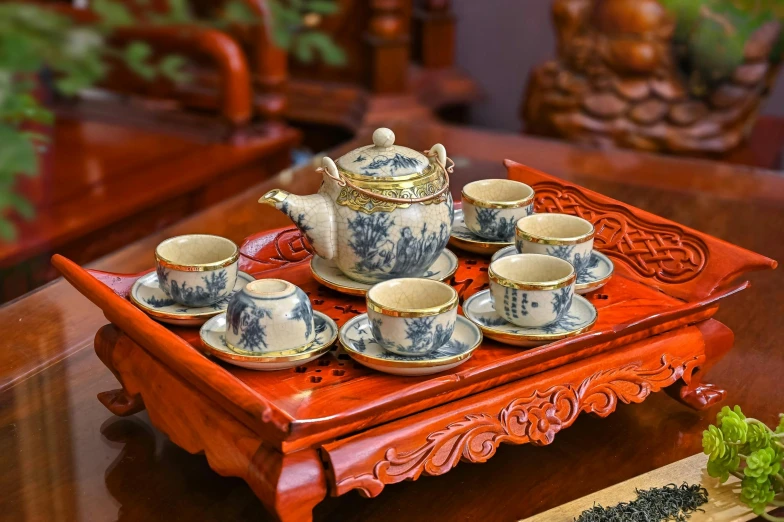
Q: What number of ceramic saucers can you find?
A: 7